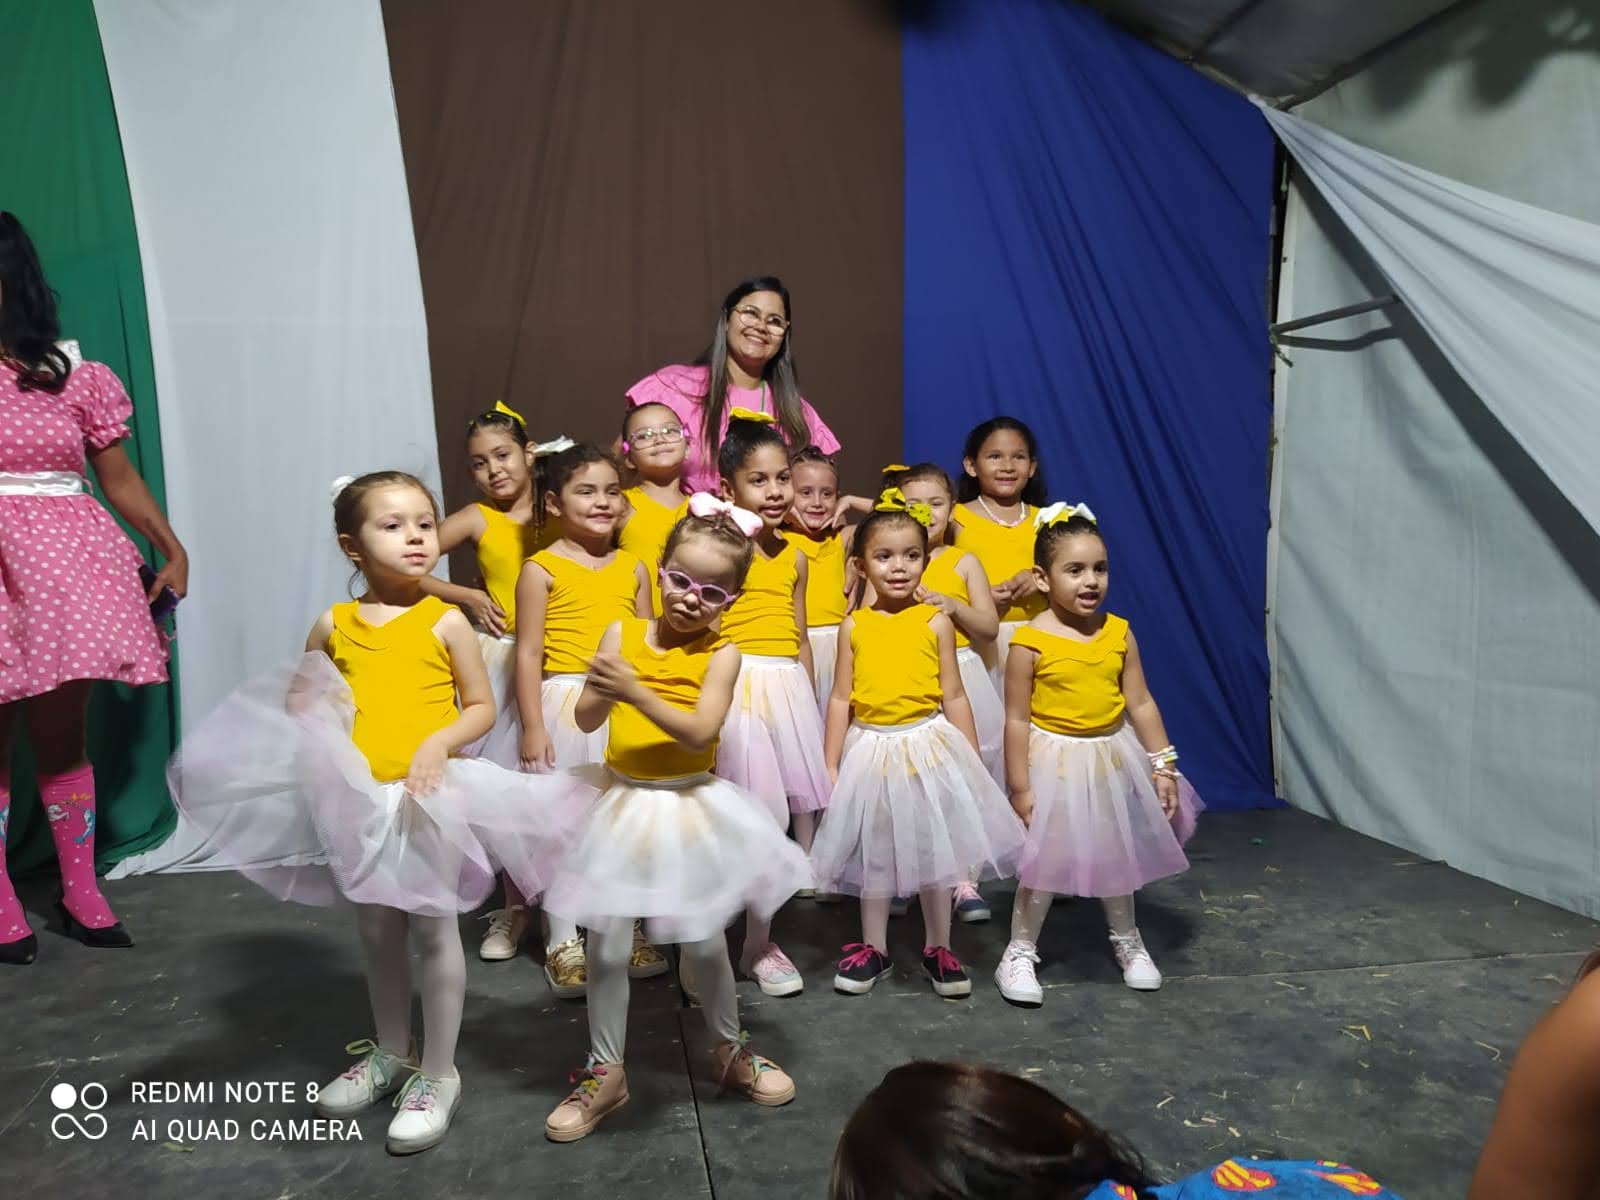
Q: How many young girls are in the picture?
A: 11